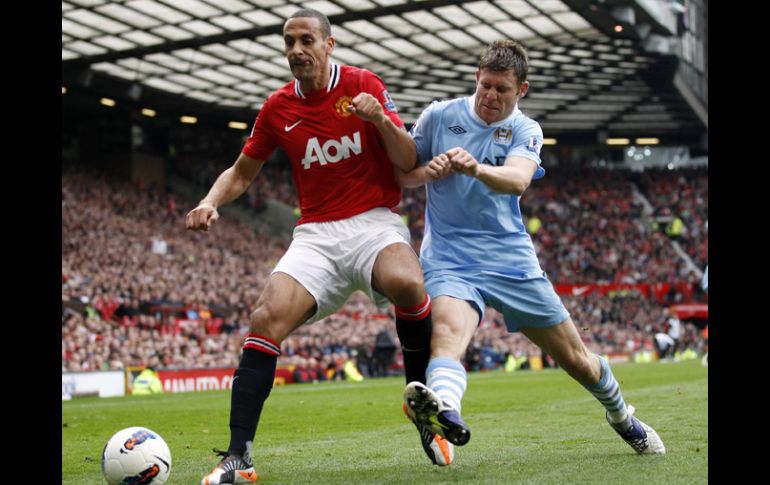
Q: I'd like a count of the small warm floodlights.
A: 8